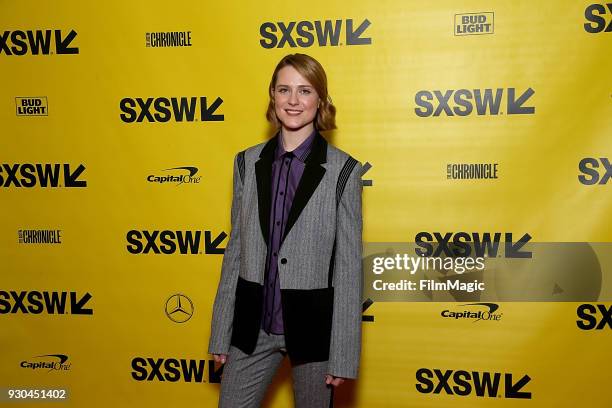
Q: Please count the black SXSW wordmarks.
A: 13